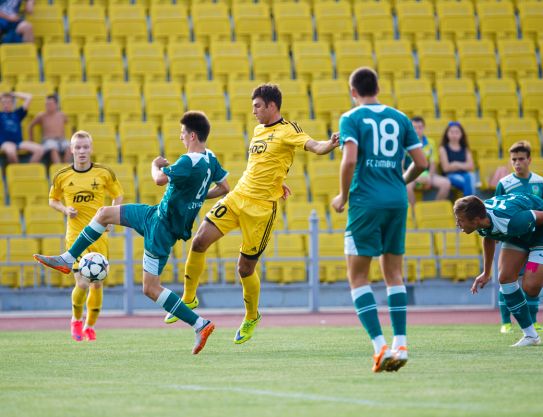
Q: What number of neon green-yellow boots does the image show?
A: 4